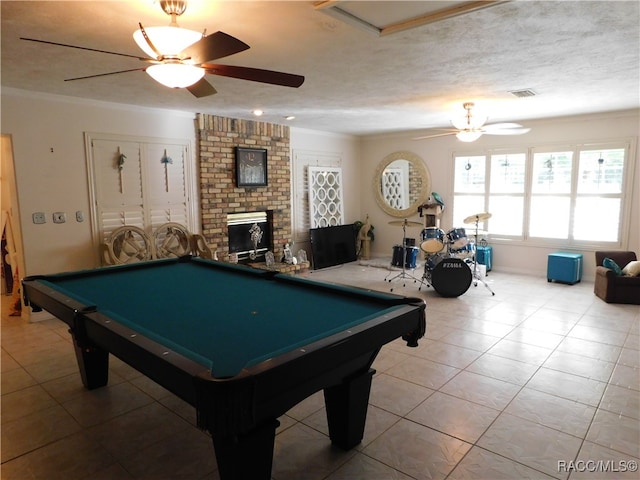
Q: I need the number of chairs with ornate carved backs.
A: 2